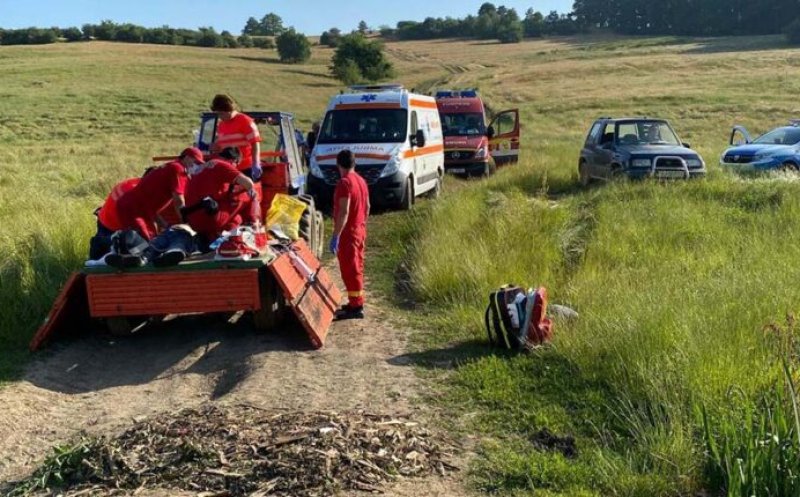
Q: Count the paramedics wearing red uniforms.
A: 5